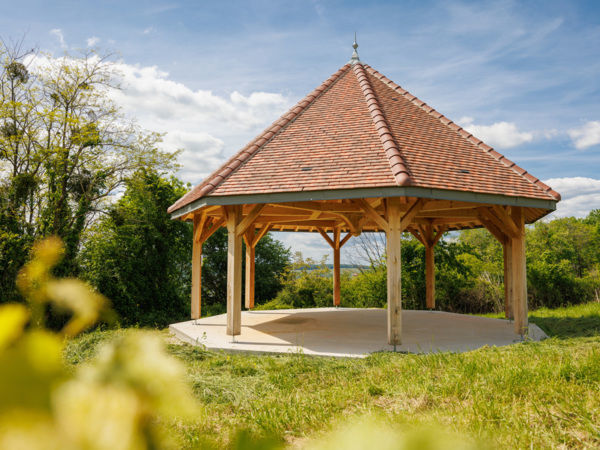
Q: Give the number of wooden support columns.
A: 8